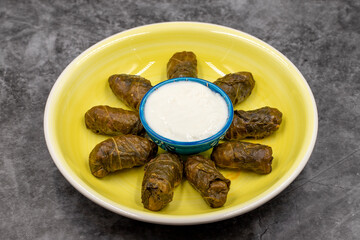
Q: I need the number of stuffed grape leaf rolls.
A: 9